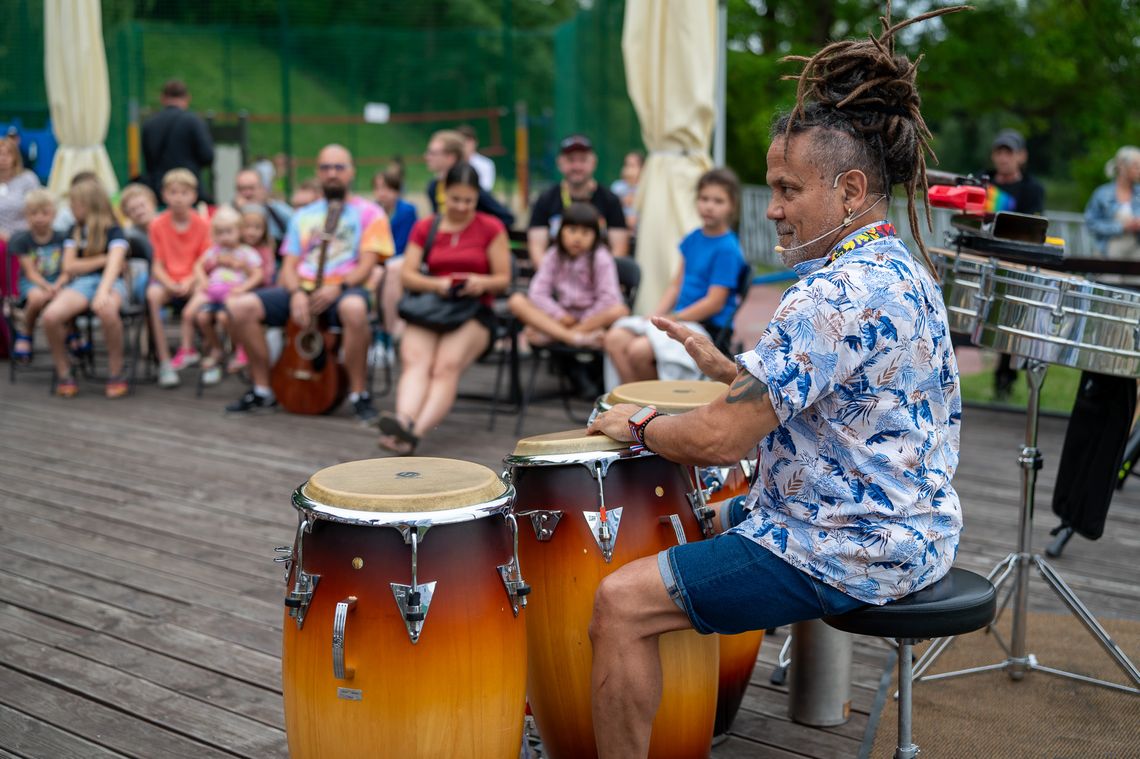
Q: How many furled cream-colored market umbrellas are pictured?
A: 2